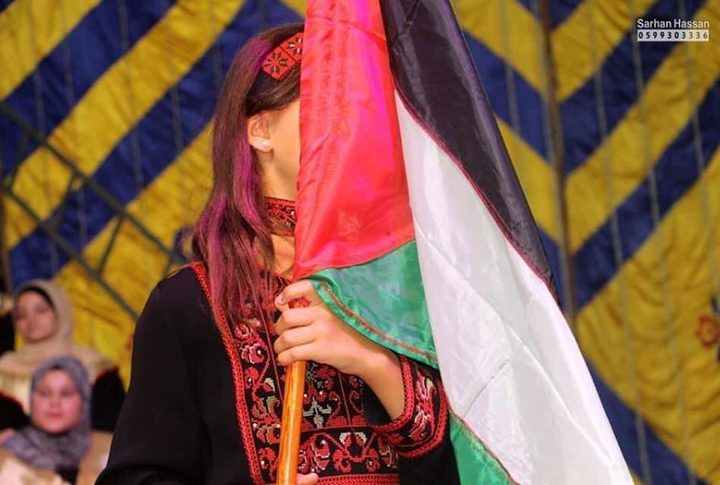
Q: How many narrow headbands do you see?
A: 1